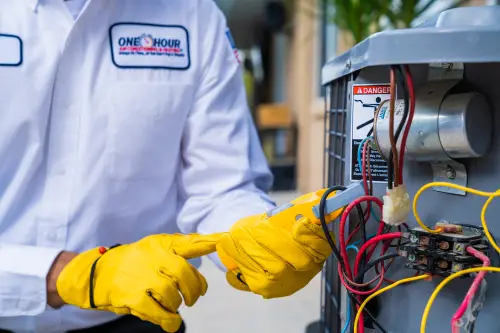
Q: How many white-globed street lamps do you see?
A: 0